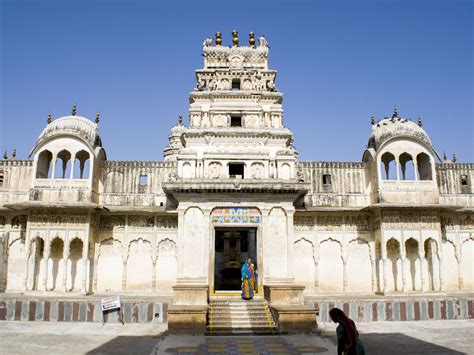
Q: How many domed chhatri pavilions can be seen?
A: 2